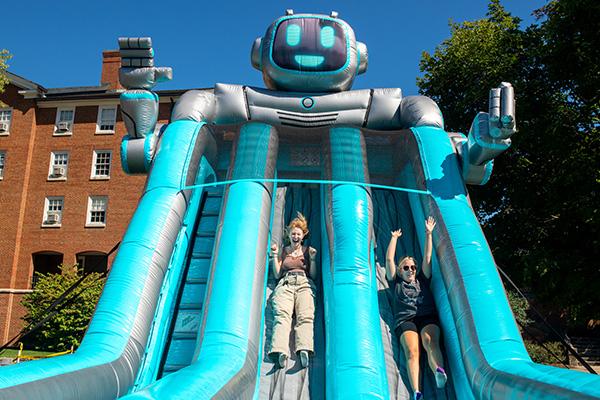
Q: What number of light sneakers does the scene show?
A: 2